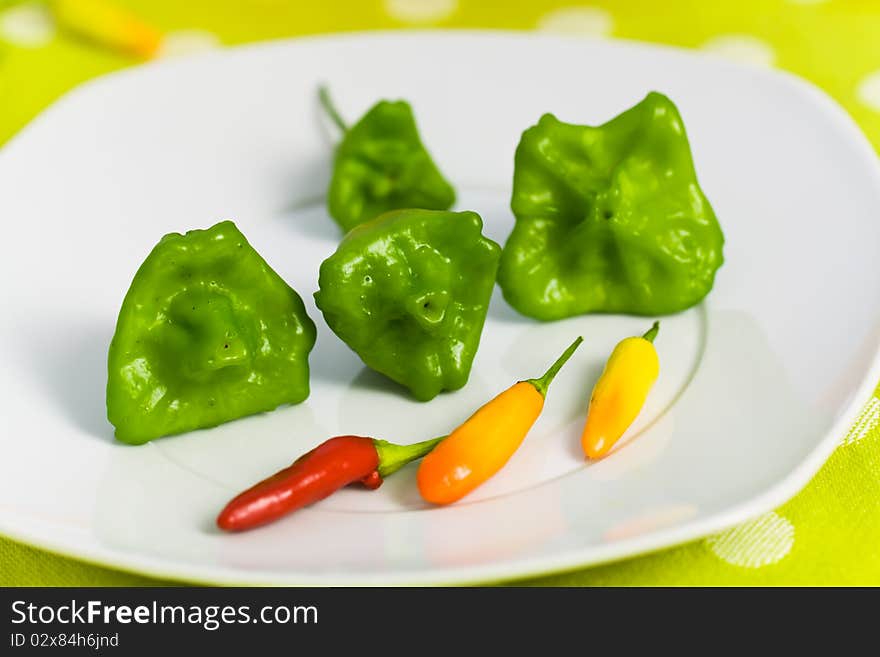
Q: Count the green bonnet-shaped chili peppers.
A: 4